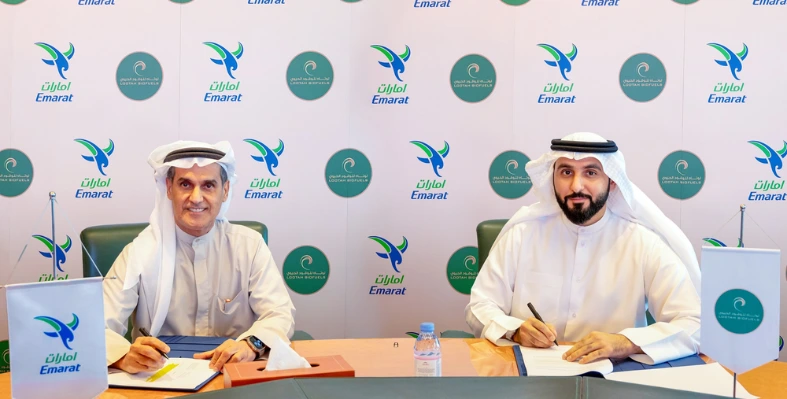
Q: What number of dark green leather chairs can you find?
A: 2